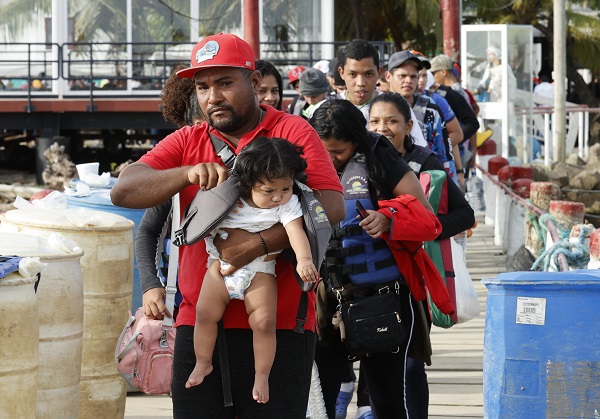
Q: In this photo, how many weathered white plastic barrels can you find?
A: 3